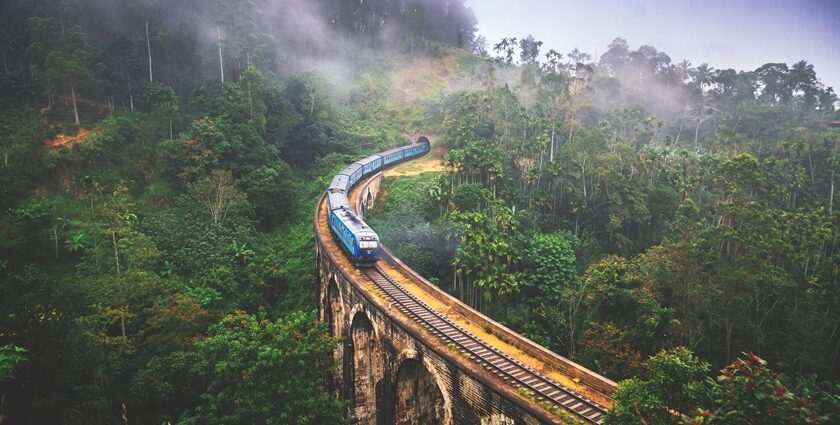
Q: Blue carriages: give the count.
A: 7